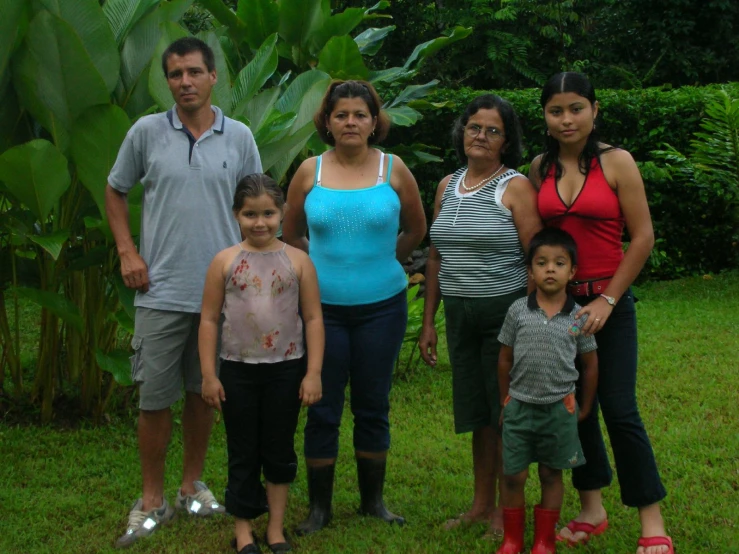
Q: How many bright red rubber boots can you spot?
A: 2